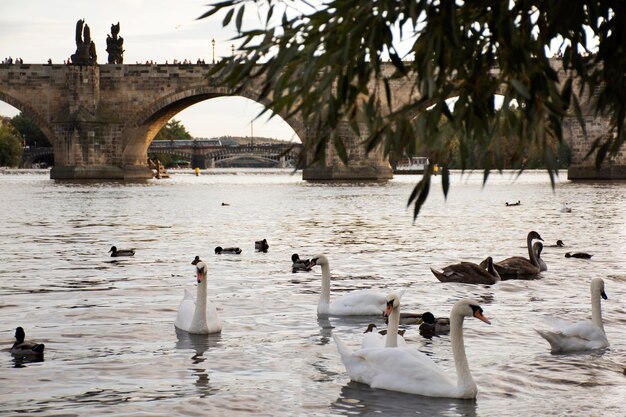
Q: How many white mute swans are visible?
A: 5